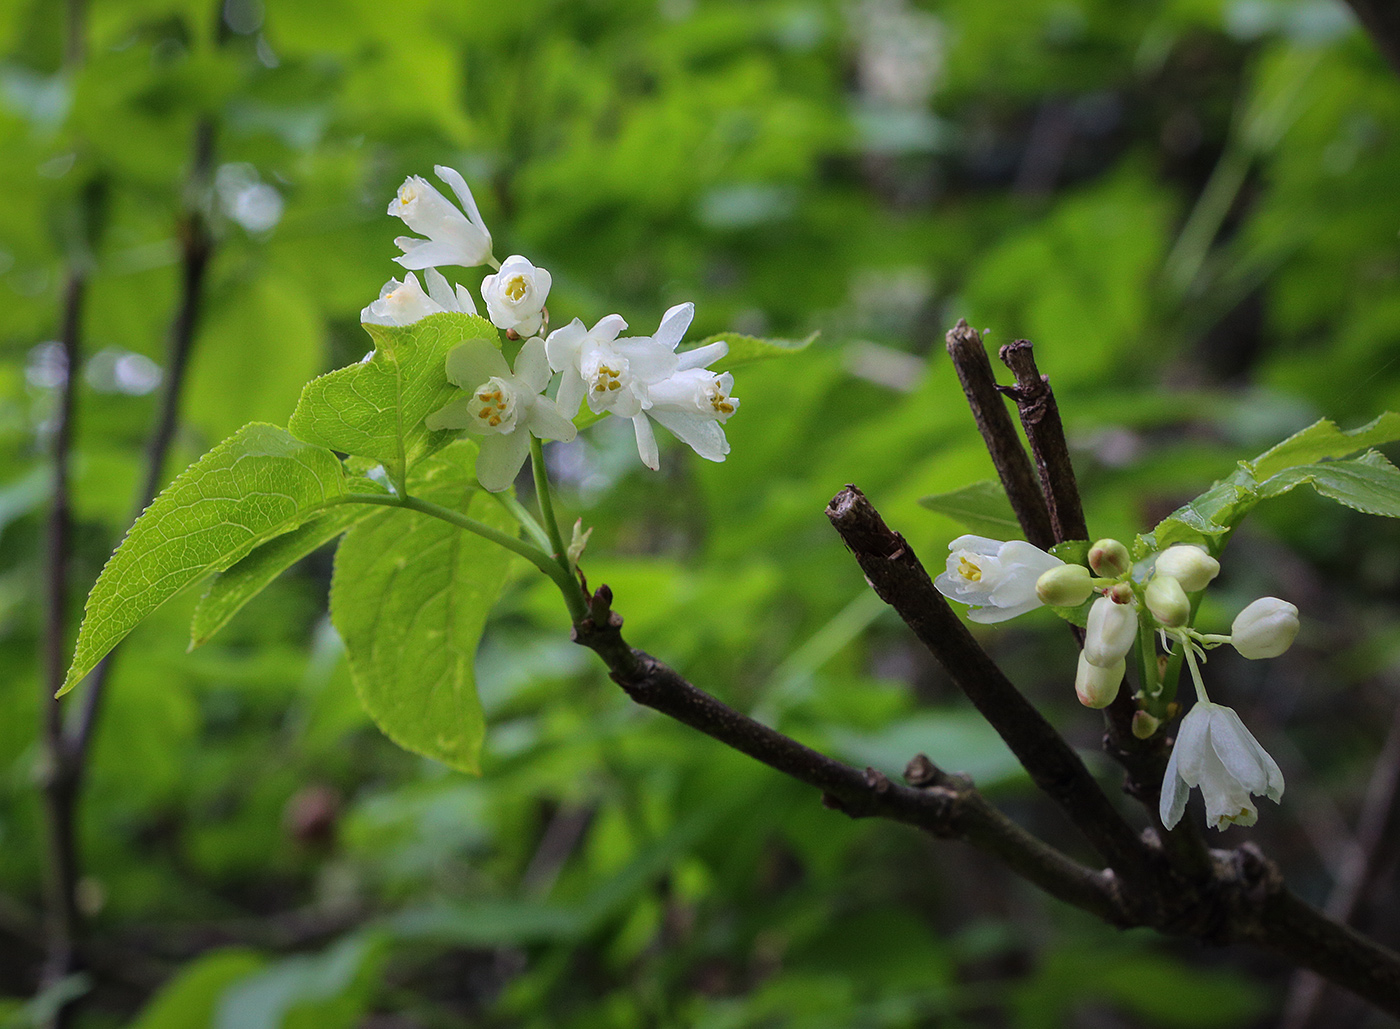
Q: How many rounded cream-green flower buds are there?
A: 7